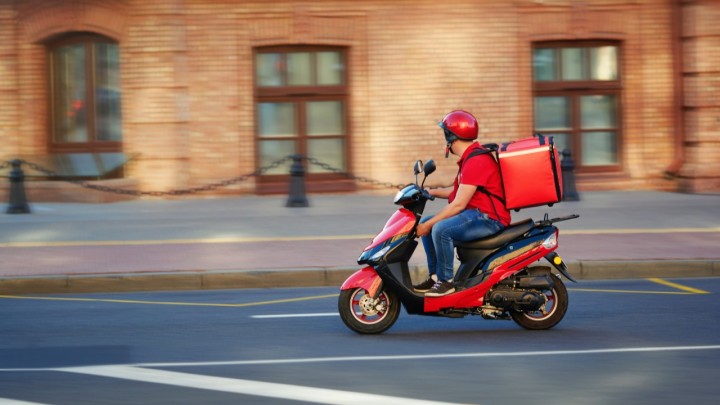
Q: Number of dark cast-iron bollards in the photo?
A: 3